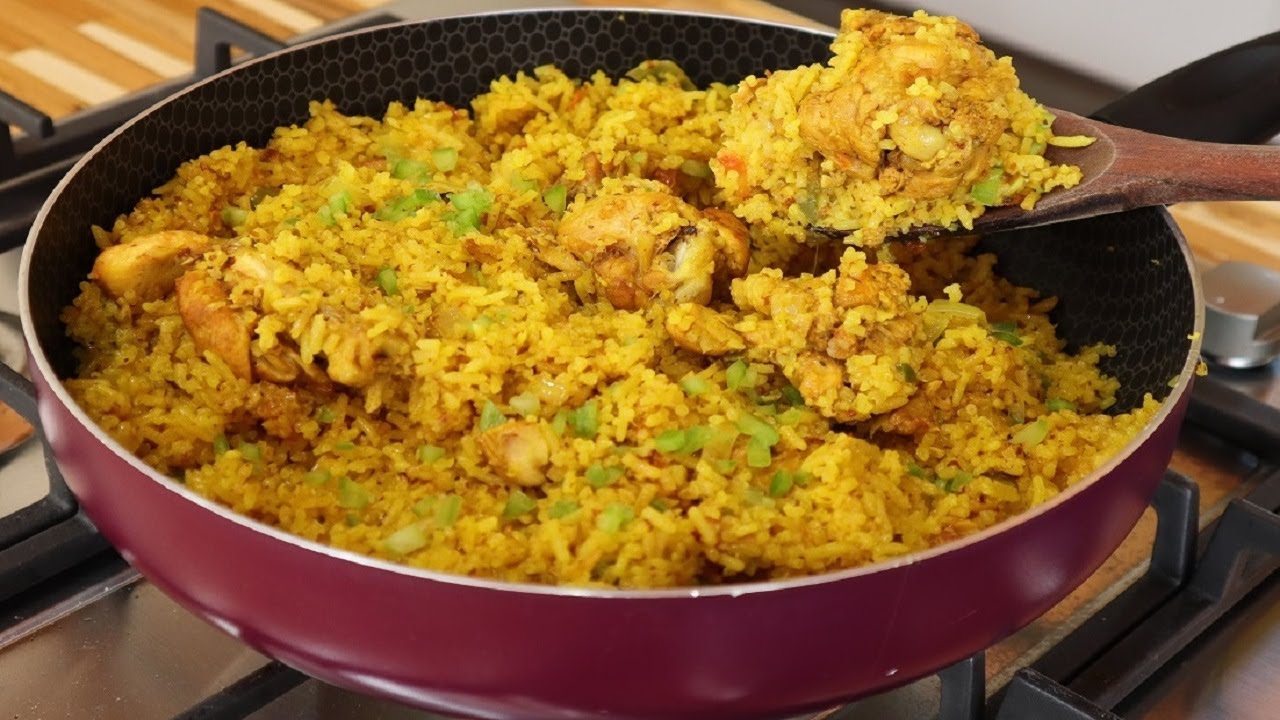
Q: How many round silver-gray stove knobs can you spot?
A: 1